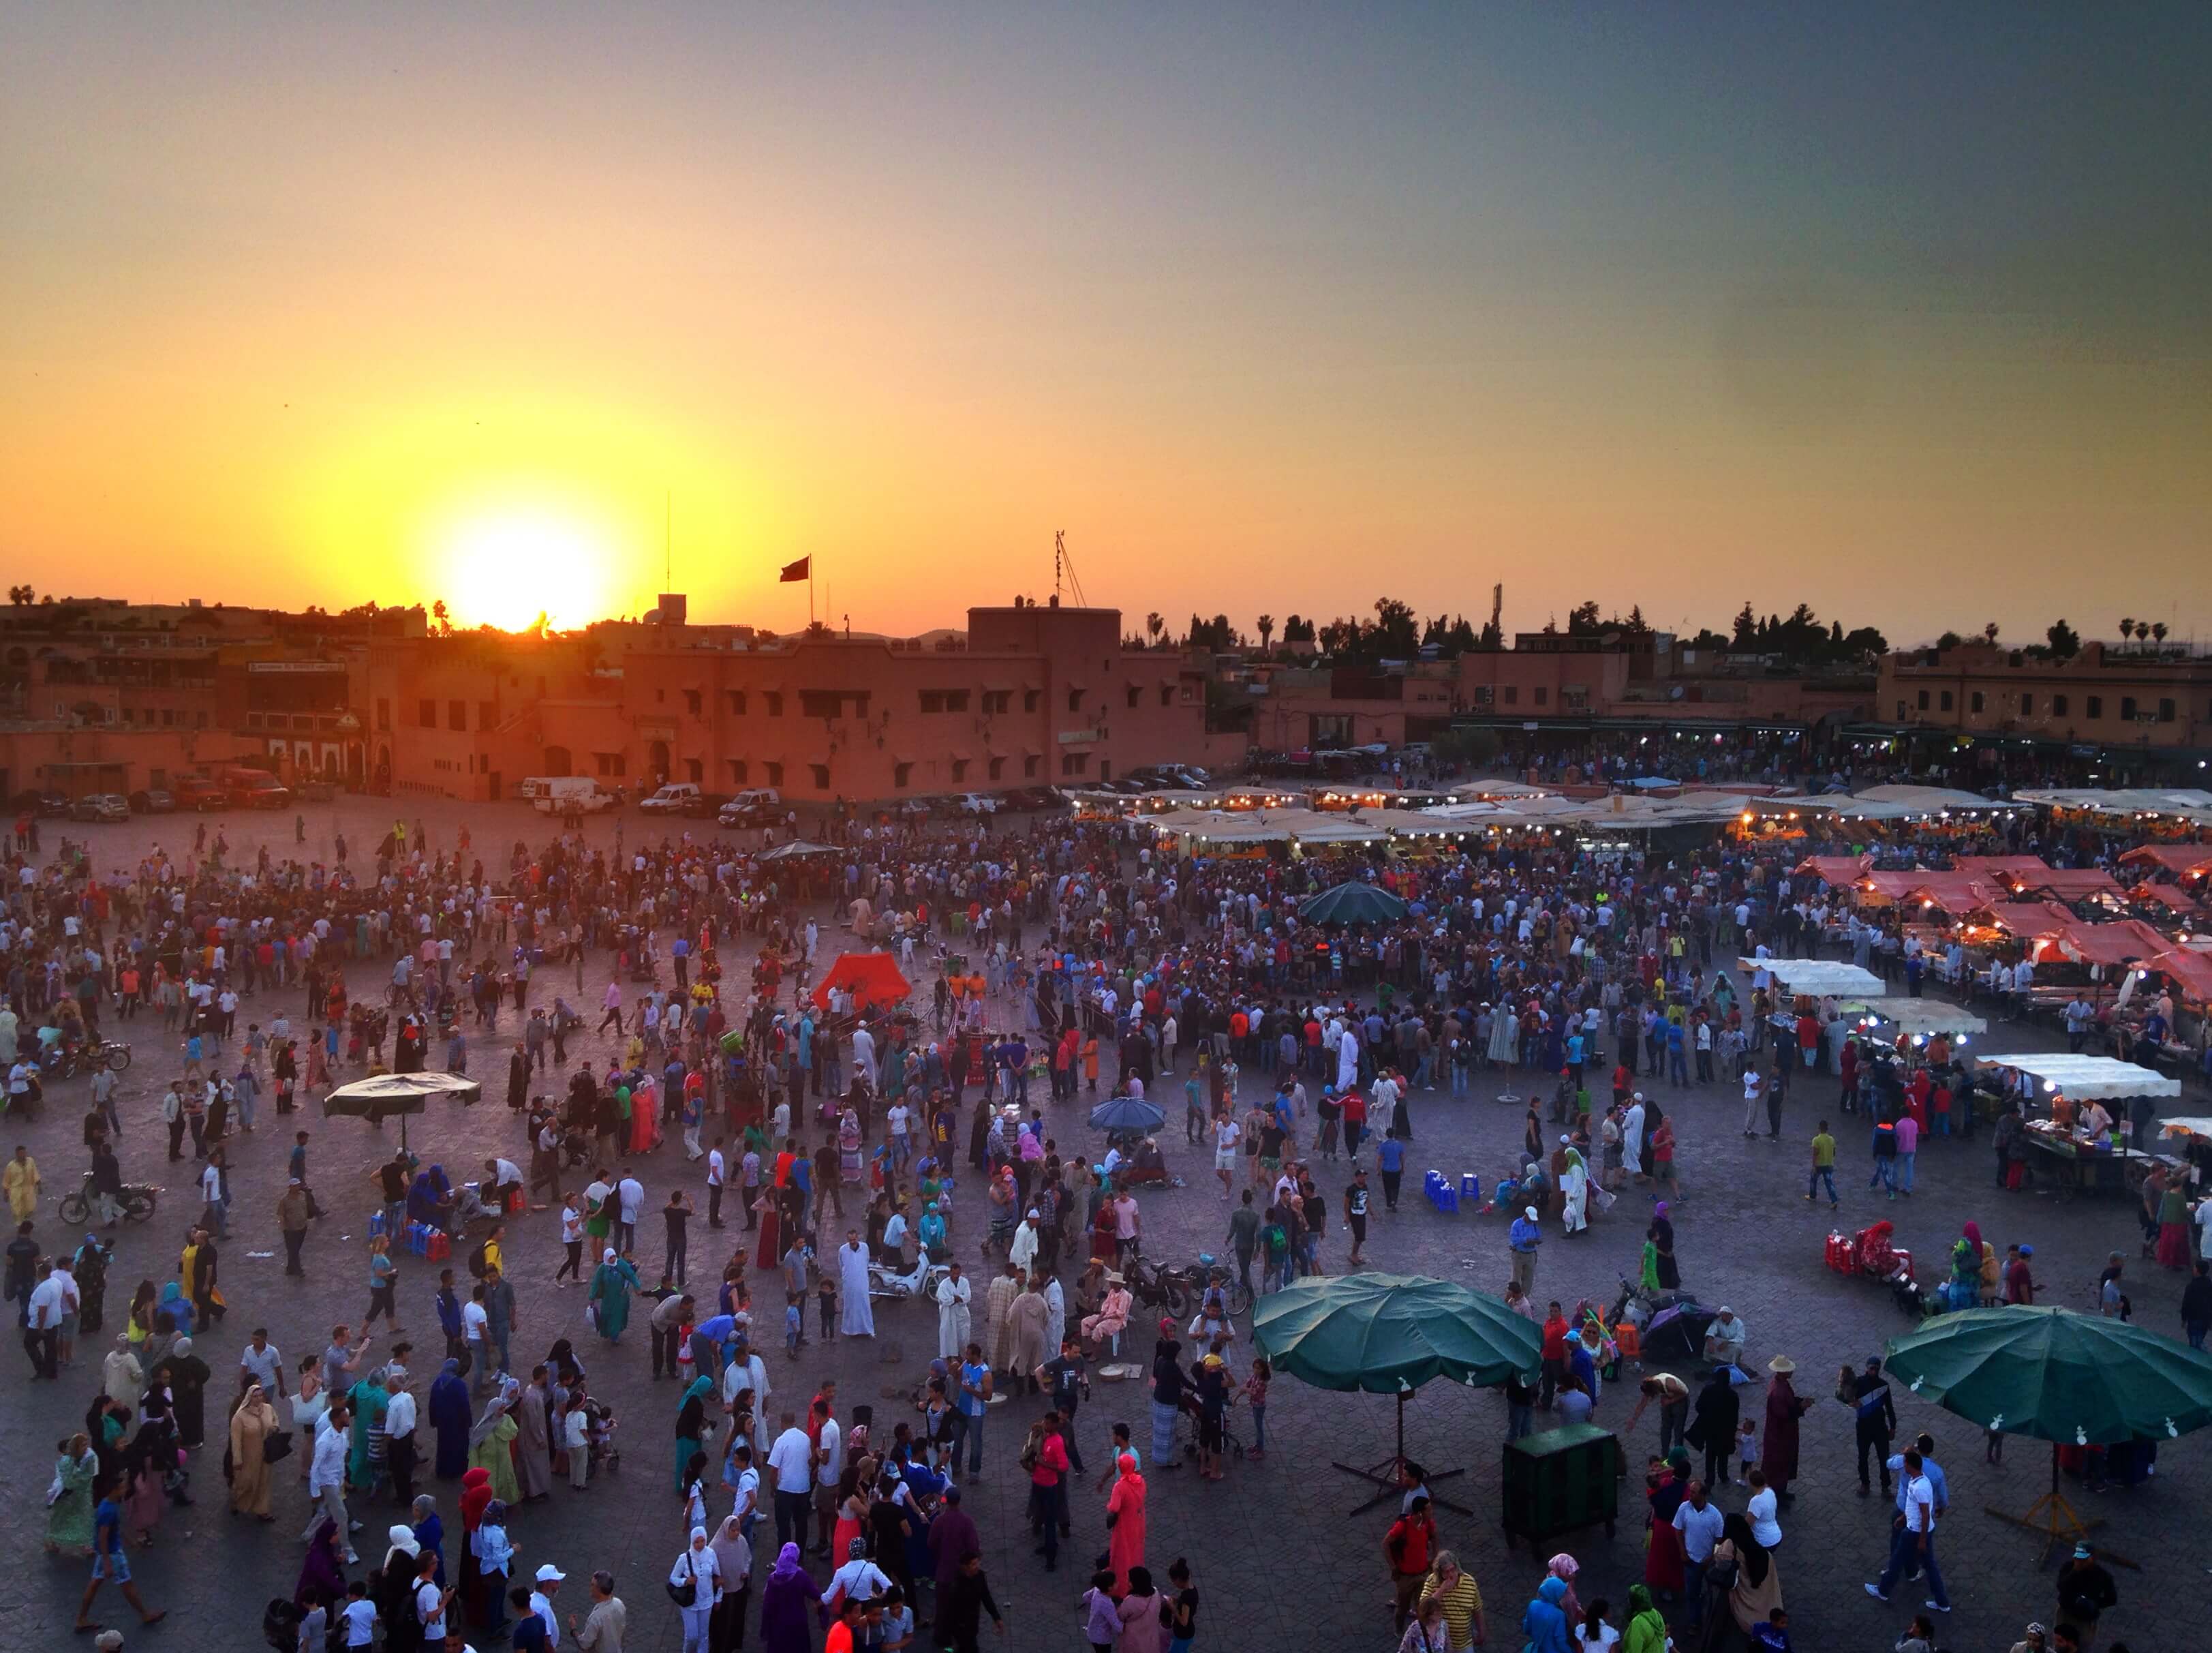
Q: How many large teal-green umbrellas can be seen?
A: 3